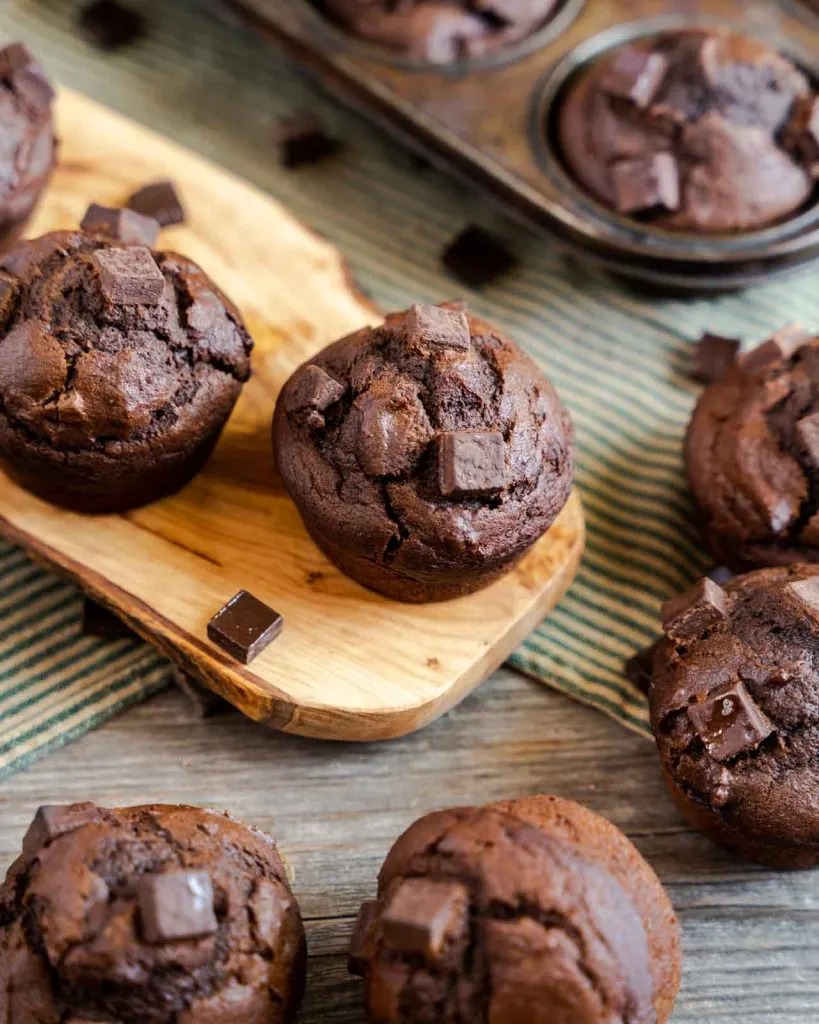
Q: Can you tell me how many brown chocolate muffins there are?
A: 9